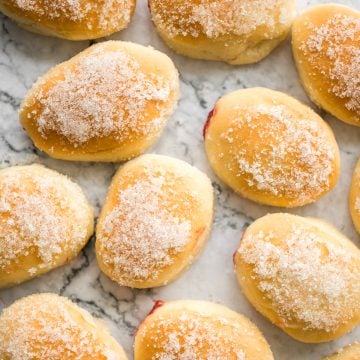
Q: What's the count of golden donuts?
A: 12